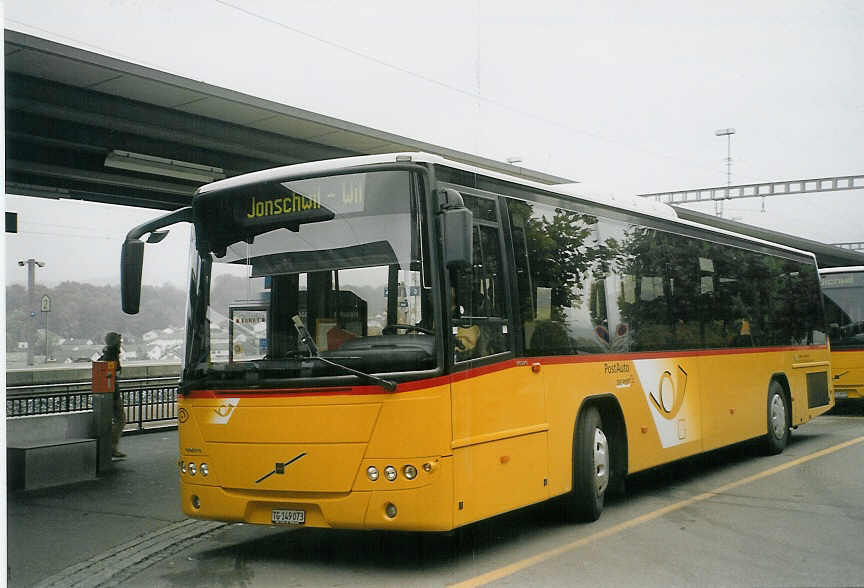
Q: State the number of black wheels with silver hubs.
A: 2